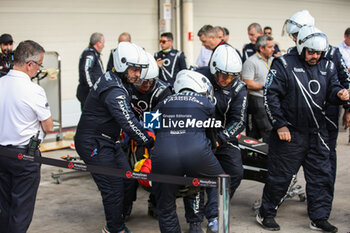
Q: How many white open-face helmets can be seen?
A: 6